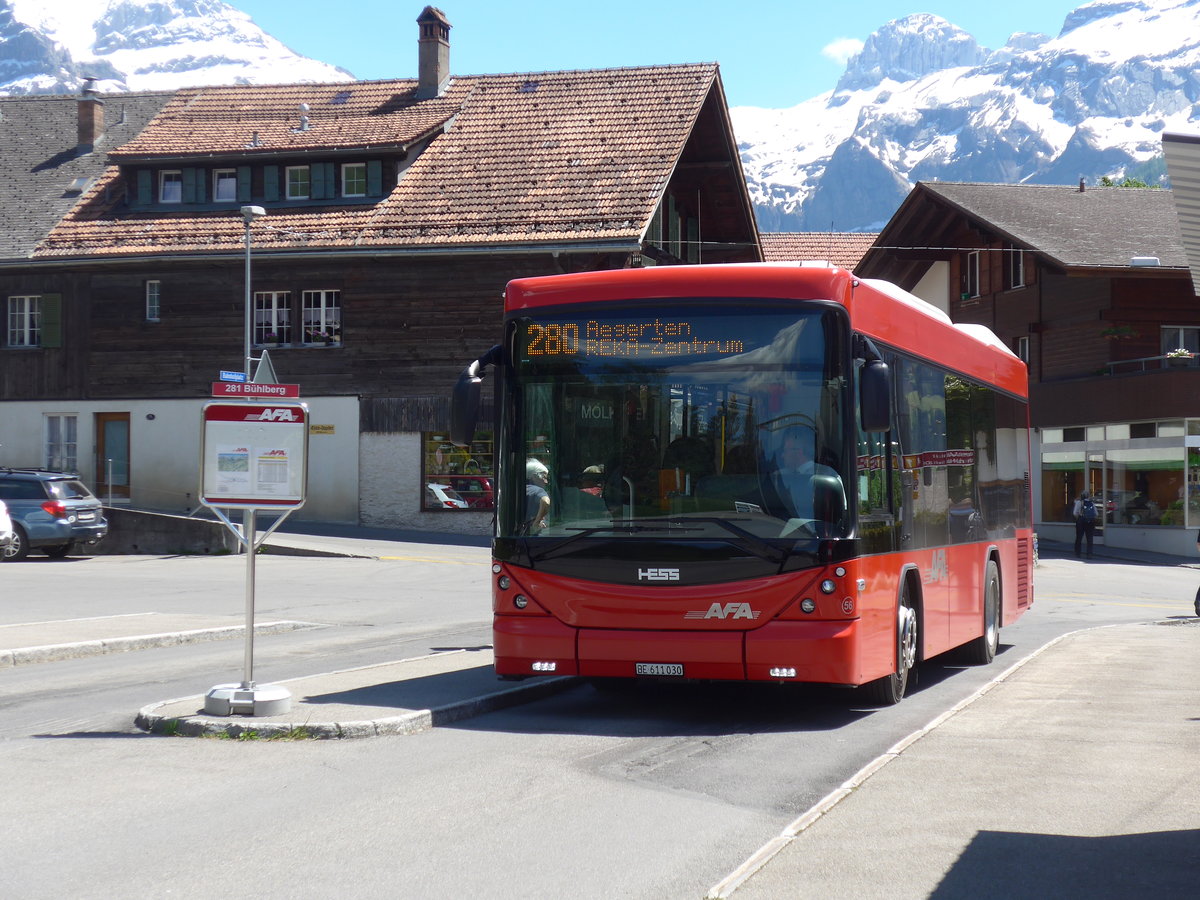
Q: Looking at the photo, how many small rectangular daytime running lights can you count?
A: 2